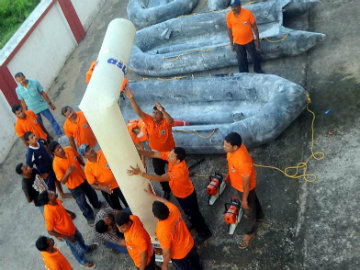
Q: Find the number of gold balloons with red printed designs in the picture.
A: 0